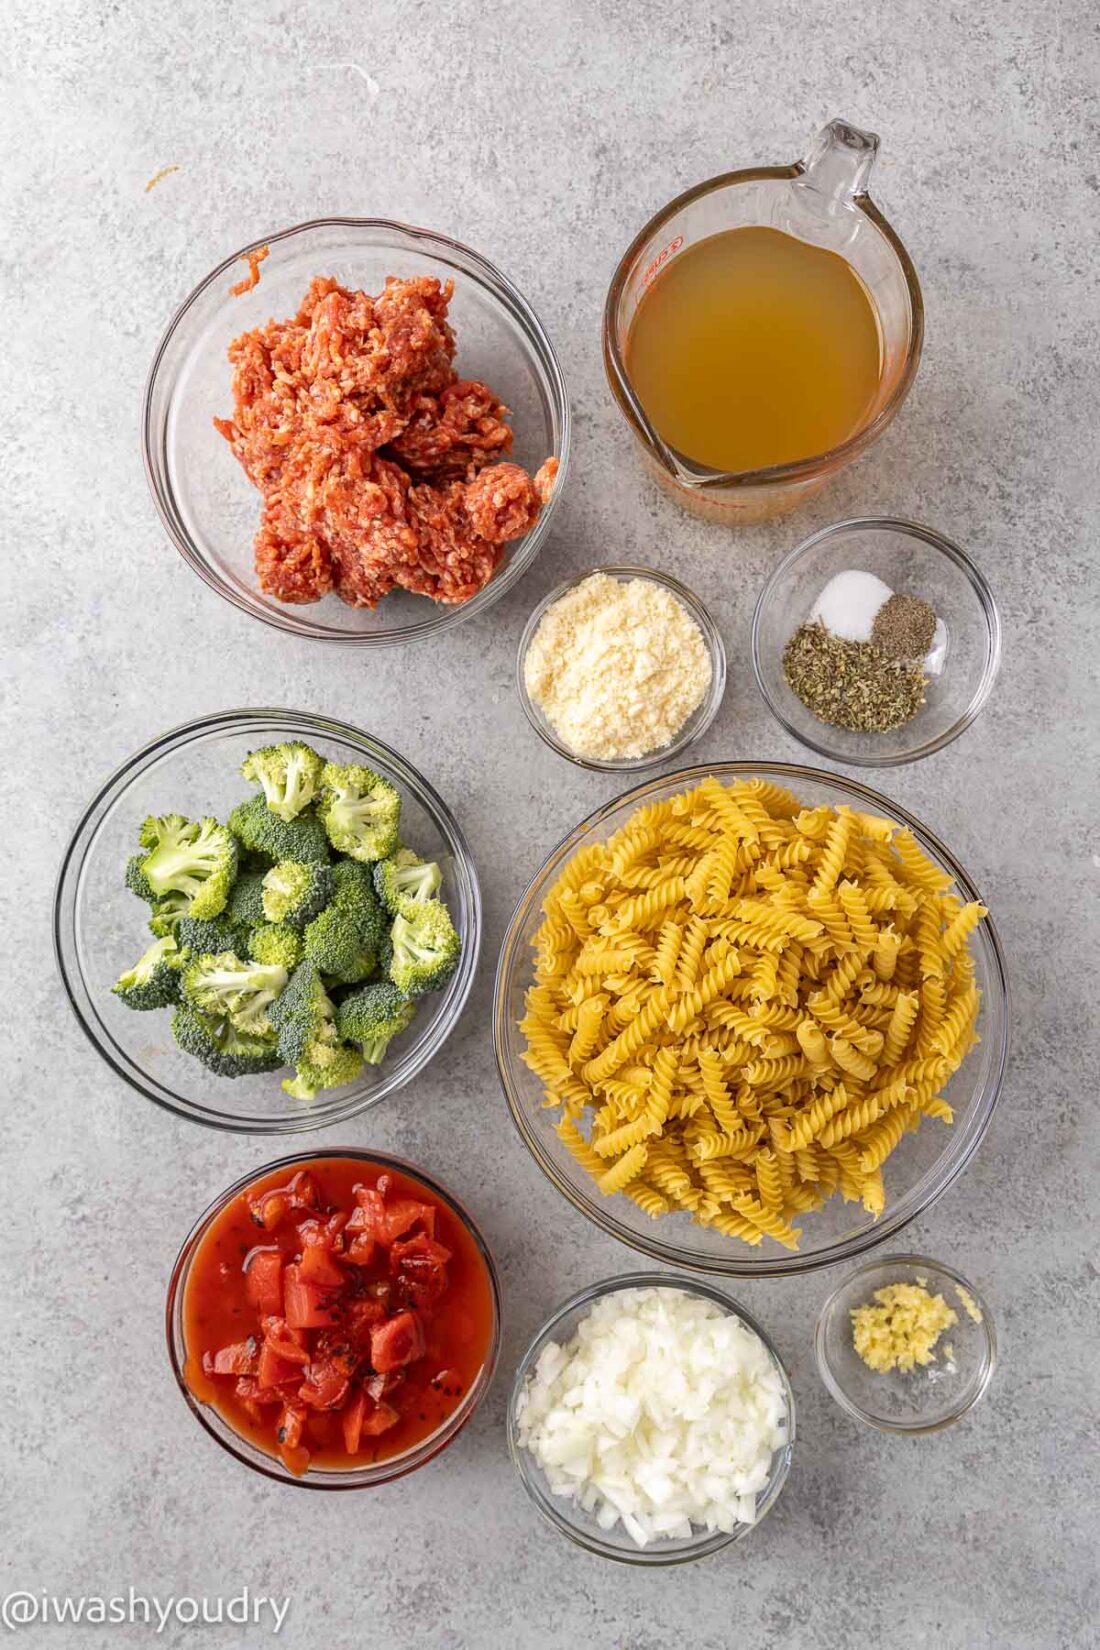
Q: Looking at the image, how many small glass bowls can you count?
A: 3